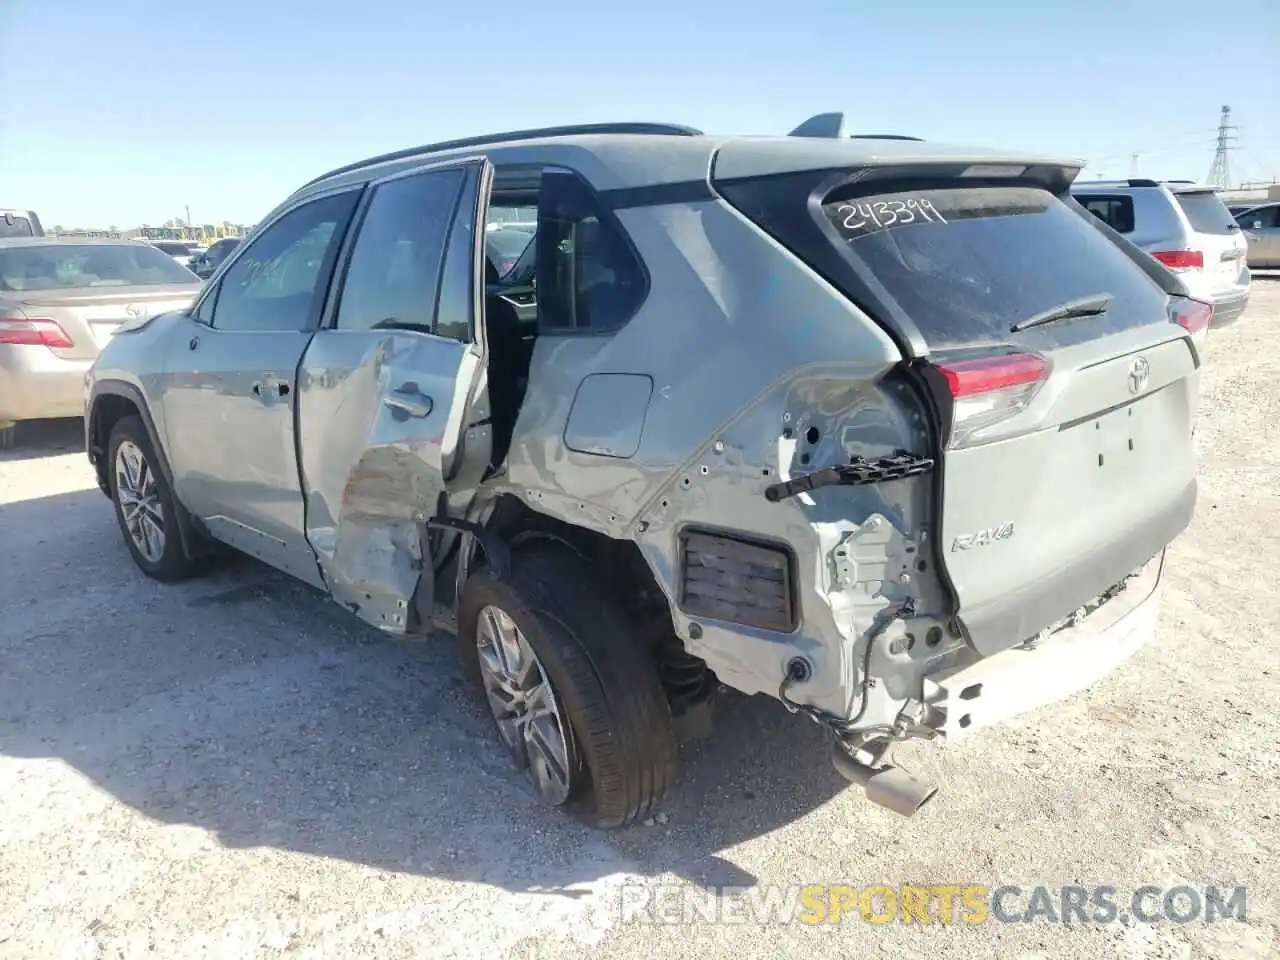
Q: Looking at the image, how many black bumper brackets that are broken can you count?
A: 1